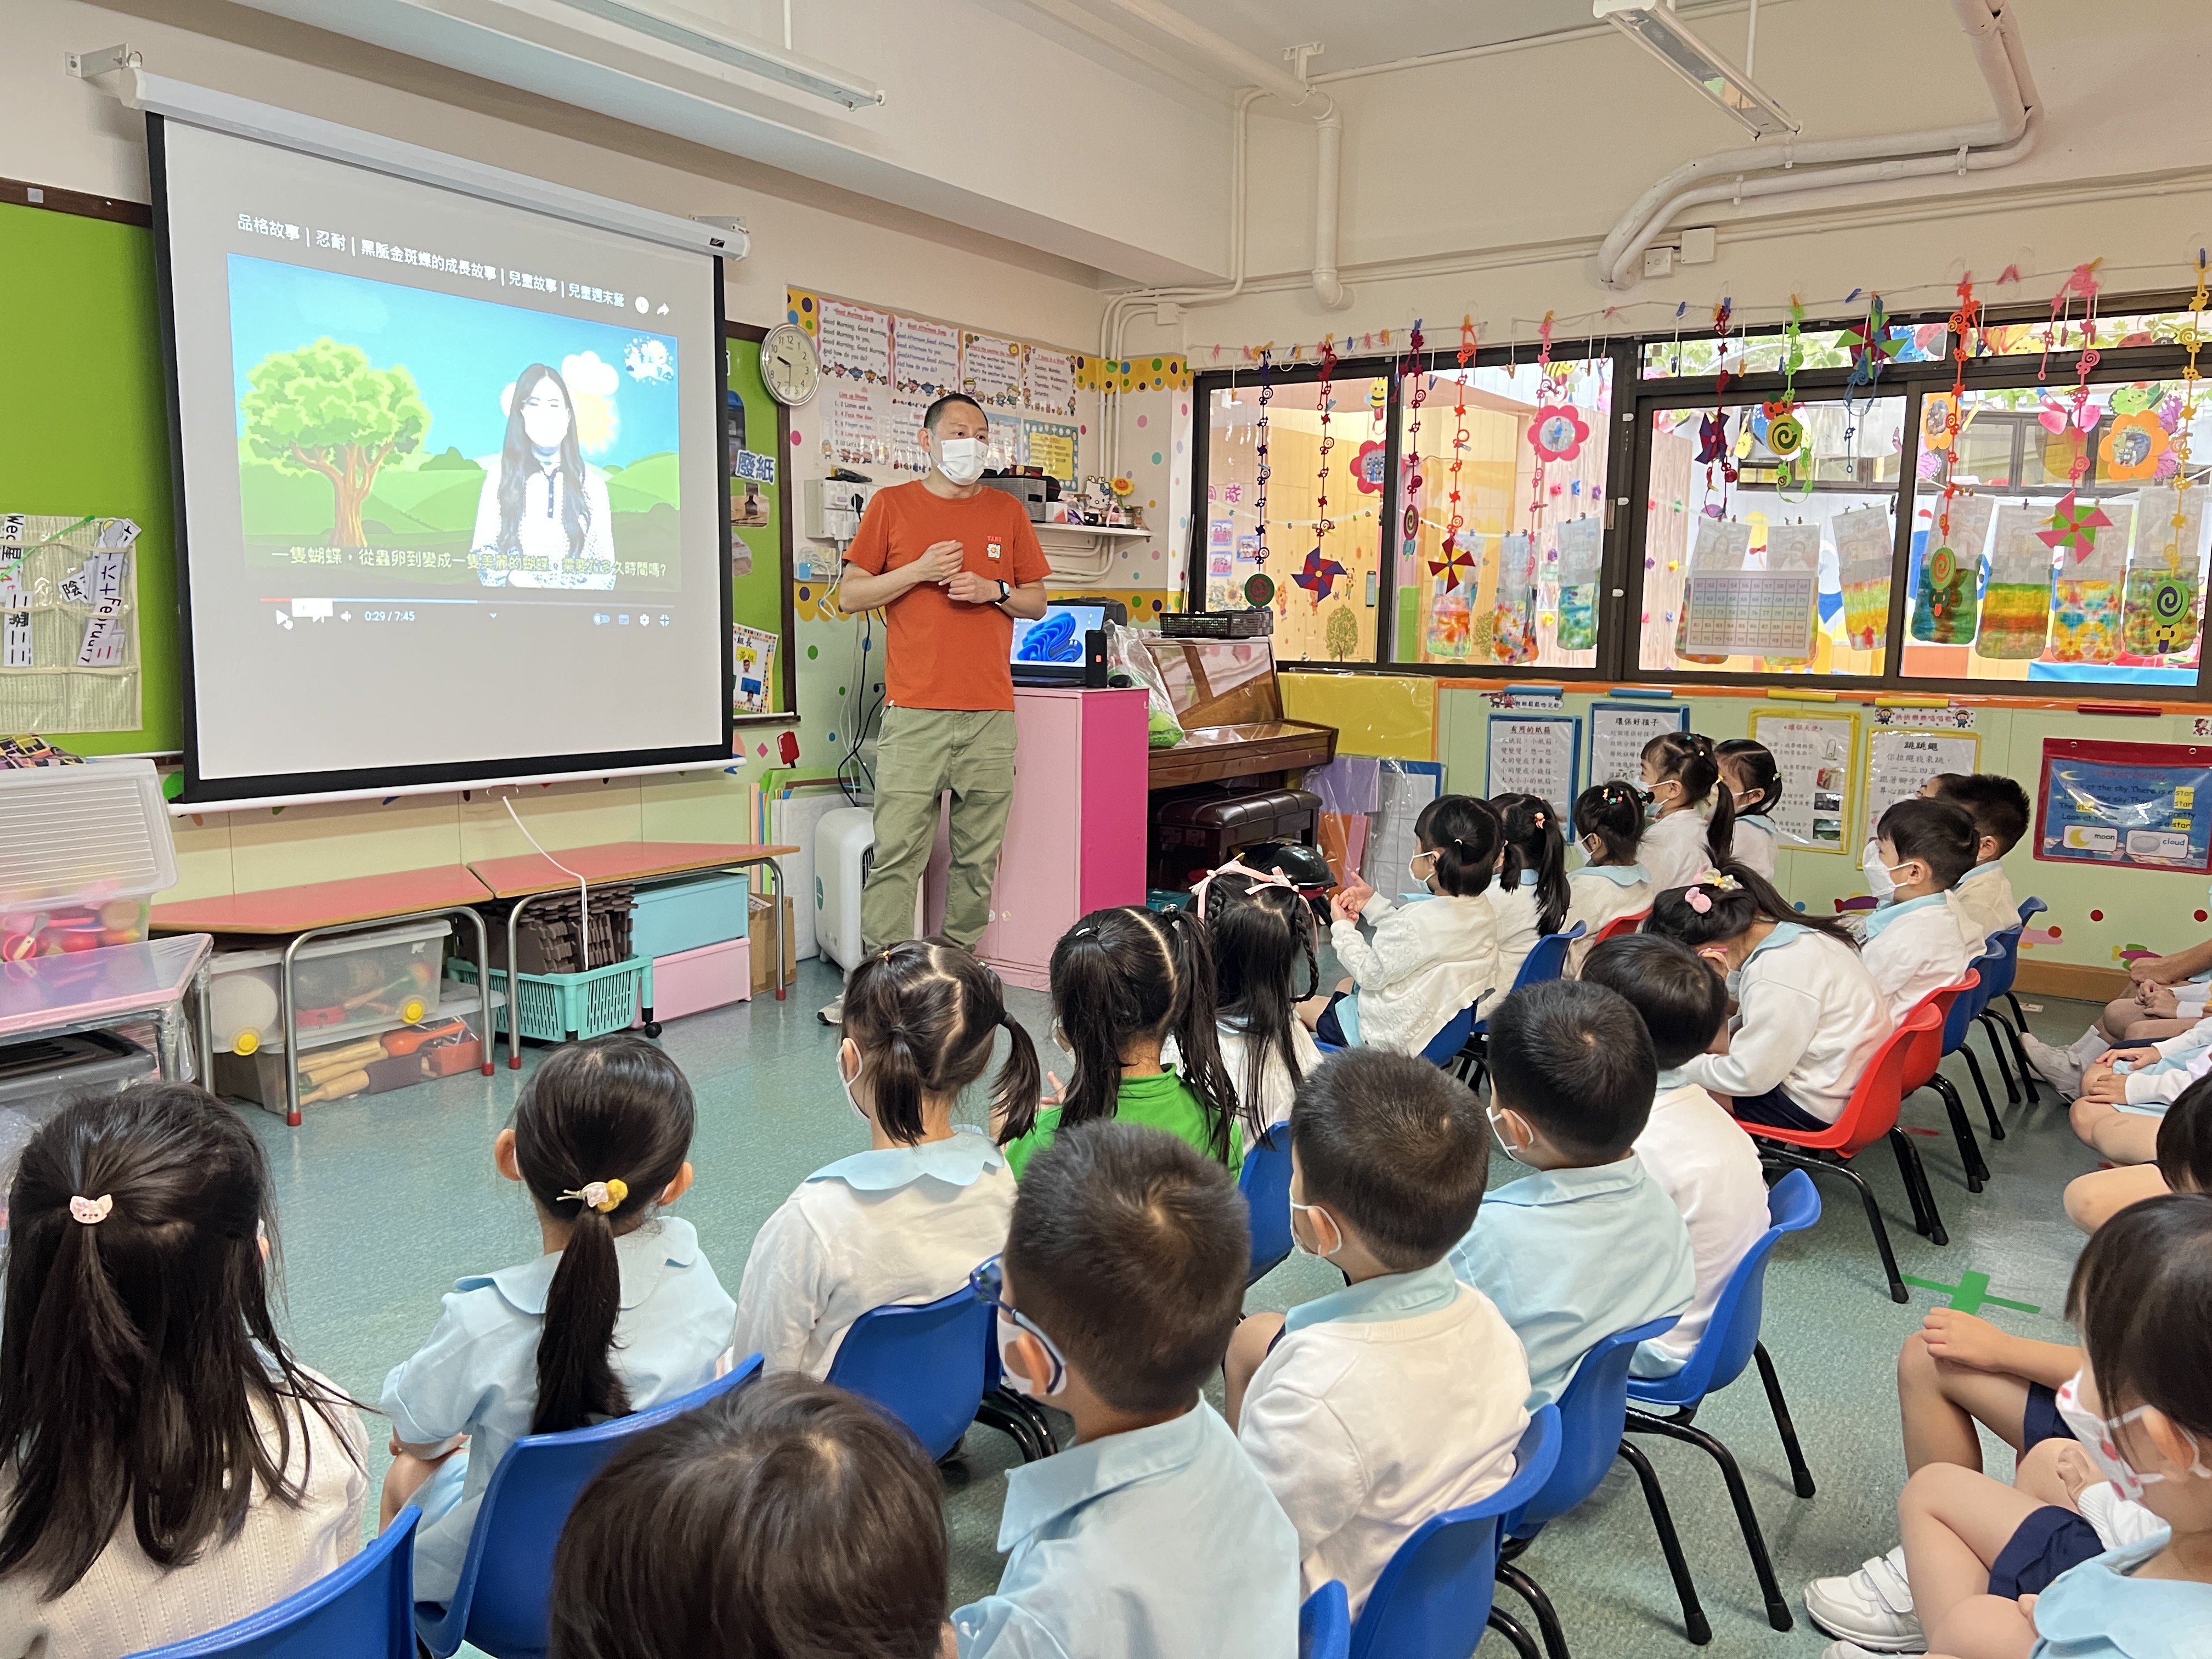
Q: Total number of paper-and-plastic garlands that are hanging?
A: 11